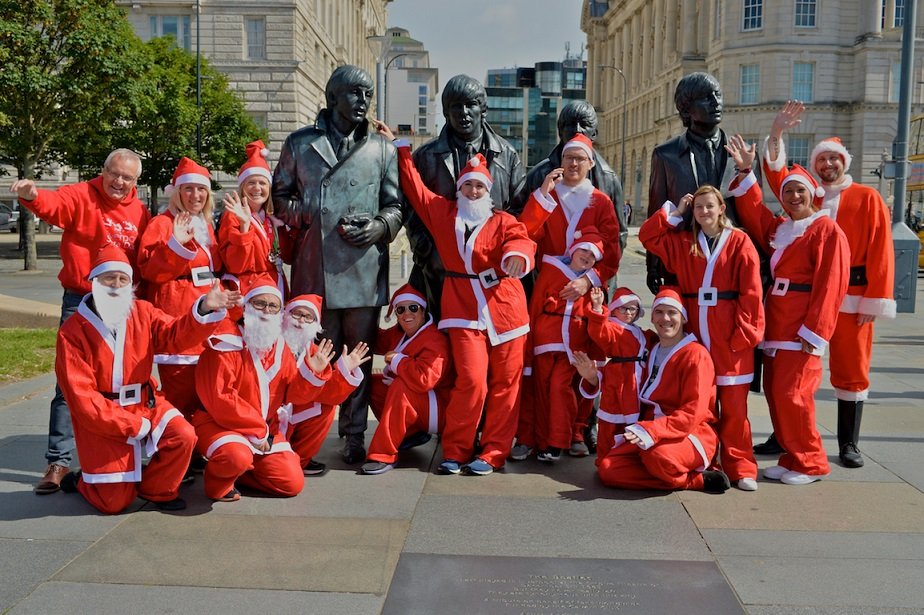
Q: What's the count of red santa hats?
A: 13